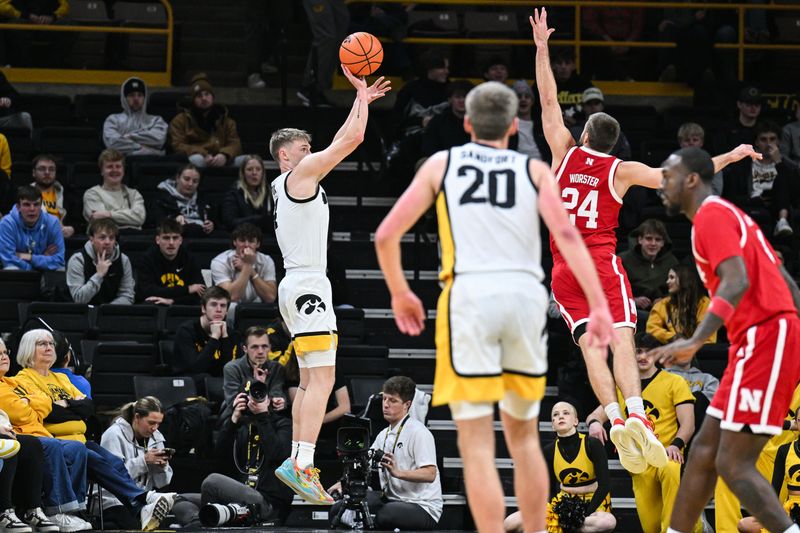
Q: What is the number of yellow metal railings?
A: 2